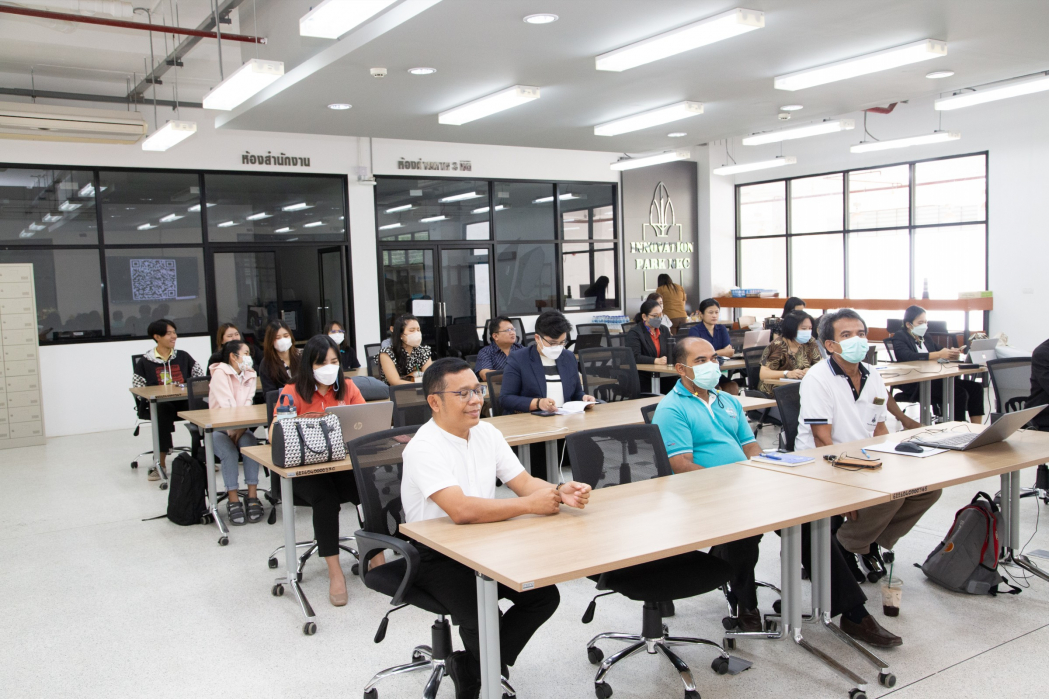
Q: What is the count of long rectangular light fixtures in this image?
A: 12